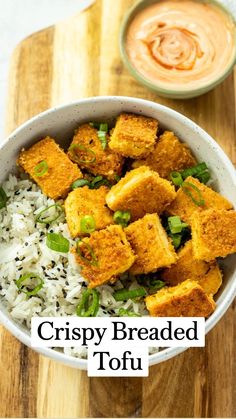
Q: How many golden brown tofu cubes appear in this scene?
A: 12